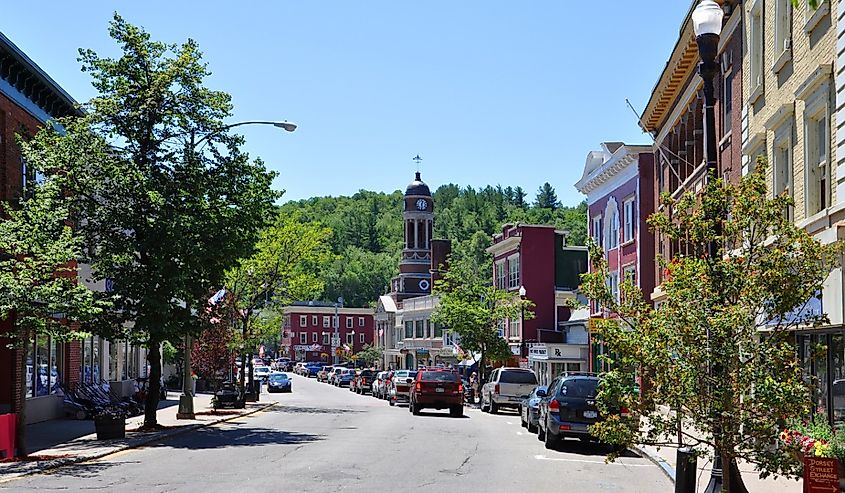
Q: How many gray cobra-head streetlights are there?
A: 1